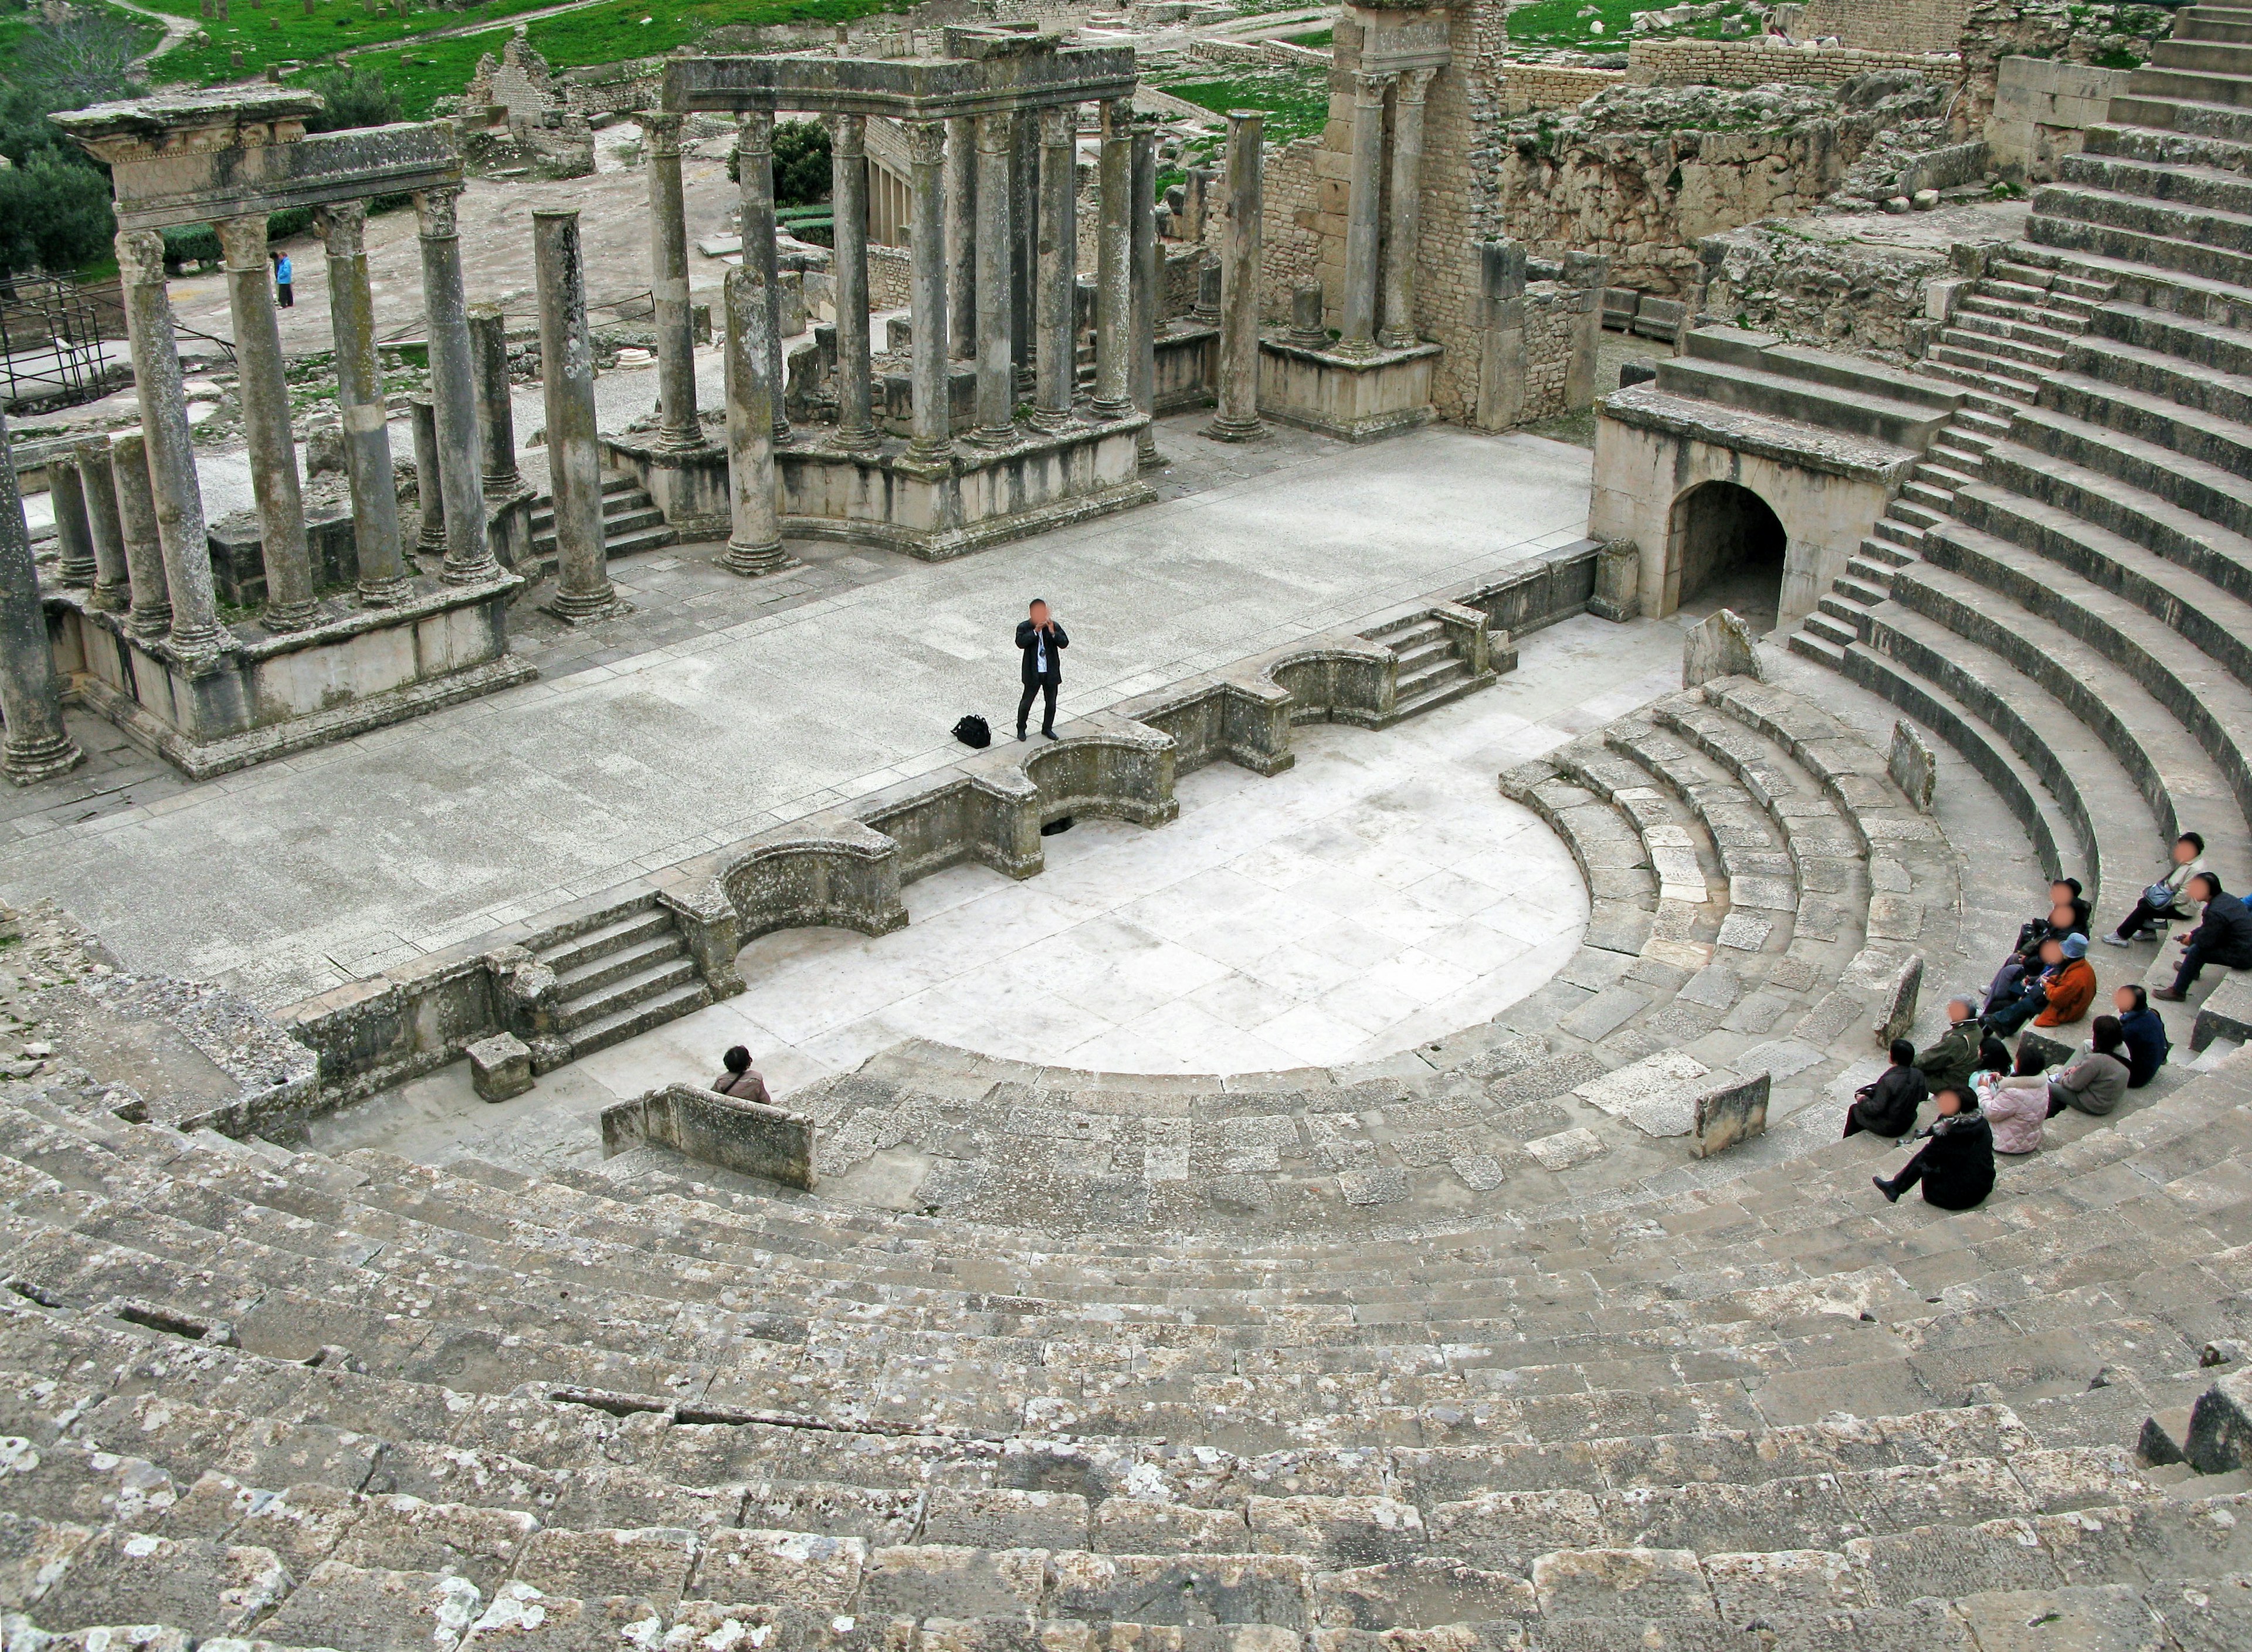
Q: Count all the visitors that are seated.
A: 14